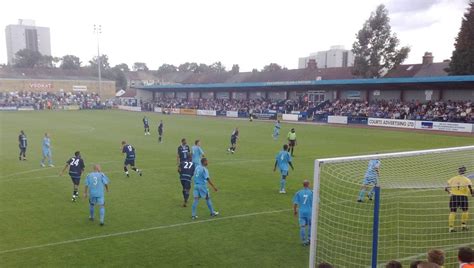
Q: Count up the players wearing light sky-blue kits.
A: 8